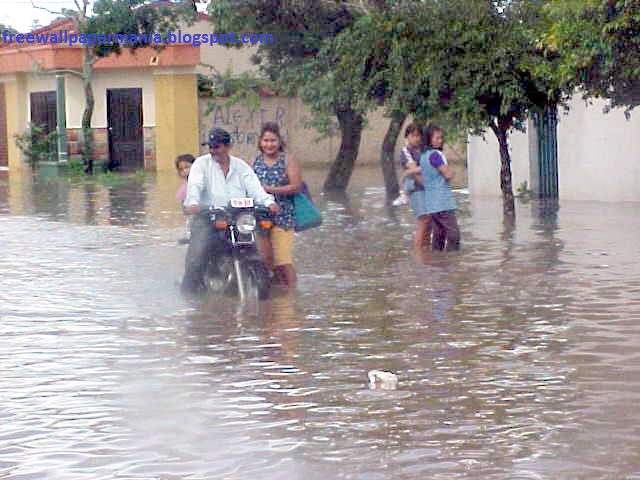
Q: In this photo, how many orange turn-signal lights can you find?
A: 2